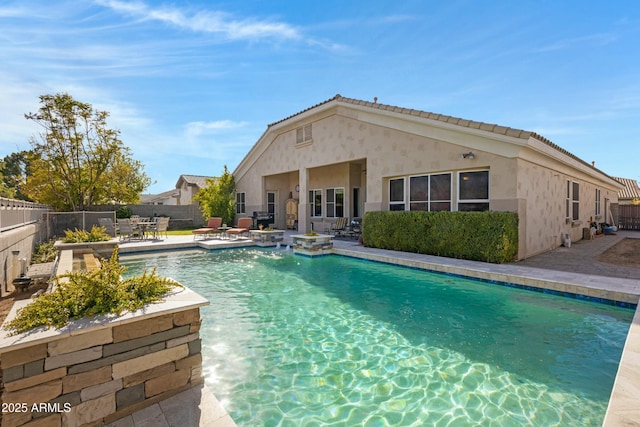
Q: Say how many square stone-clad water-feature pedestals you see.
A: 2